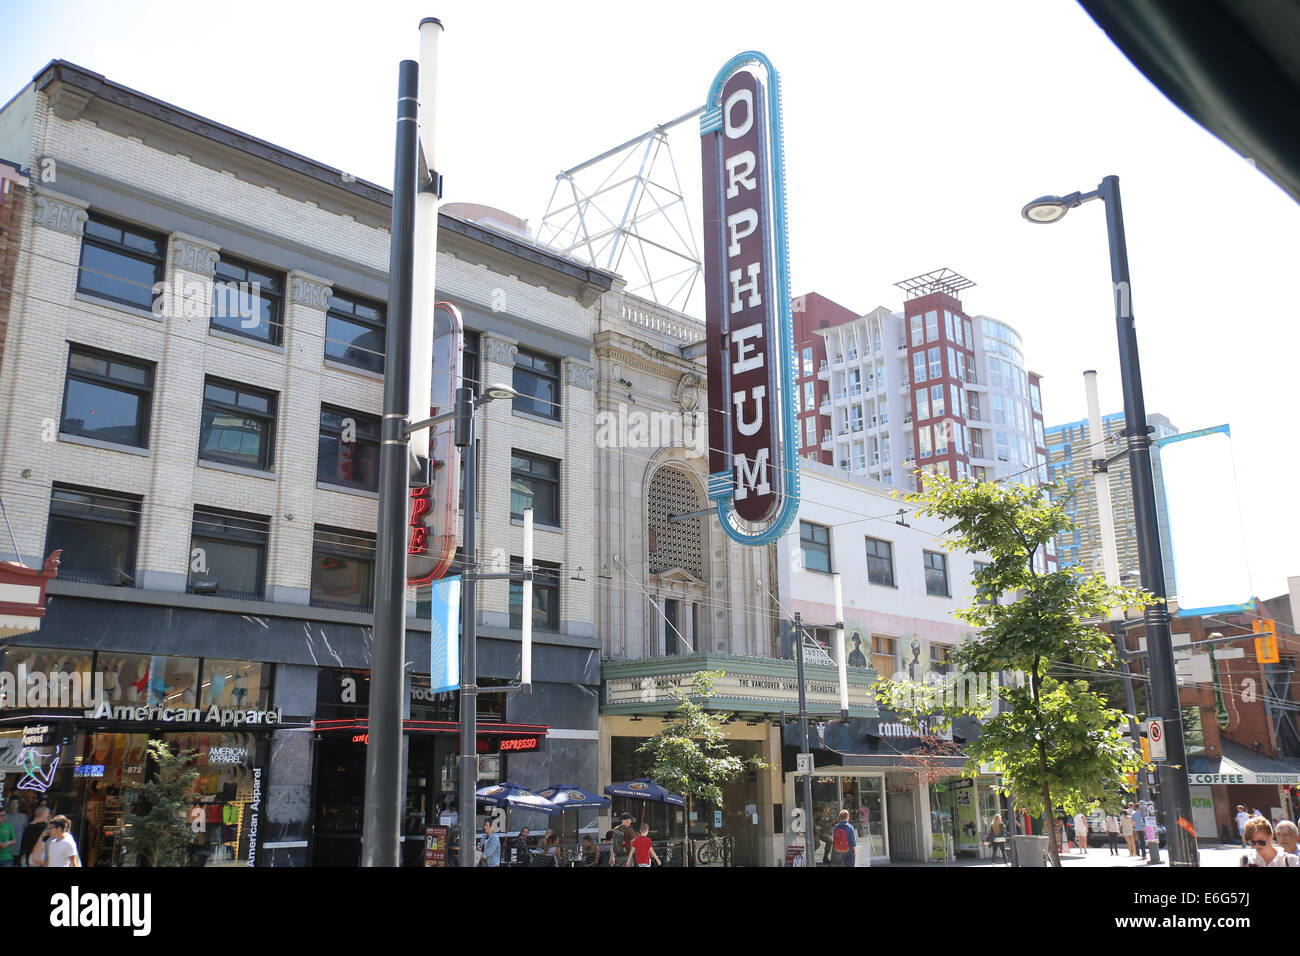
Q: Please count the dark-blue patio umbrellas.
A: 3